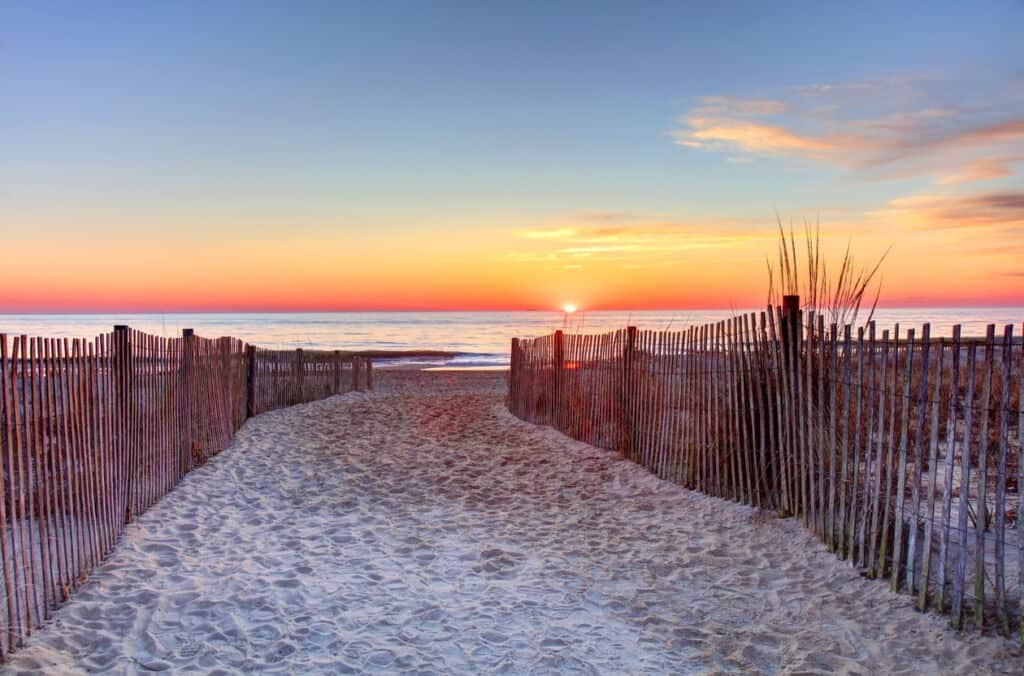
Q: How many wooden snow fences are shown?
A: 2